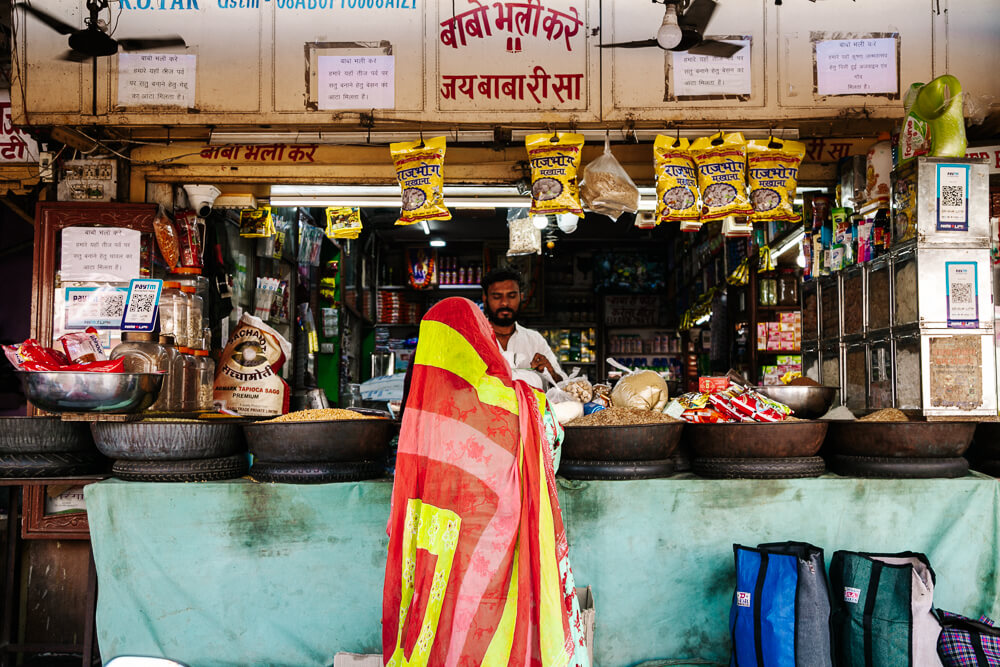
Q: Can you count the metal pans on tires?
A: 6